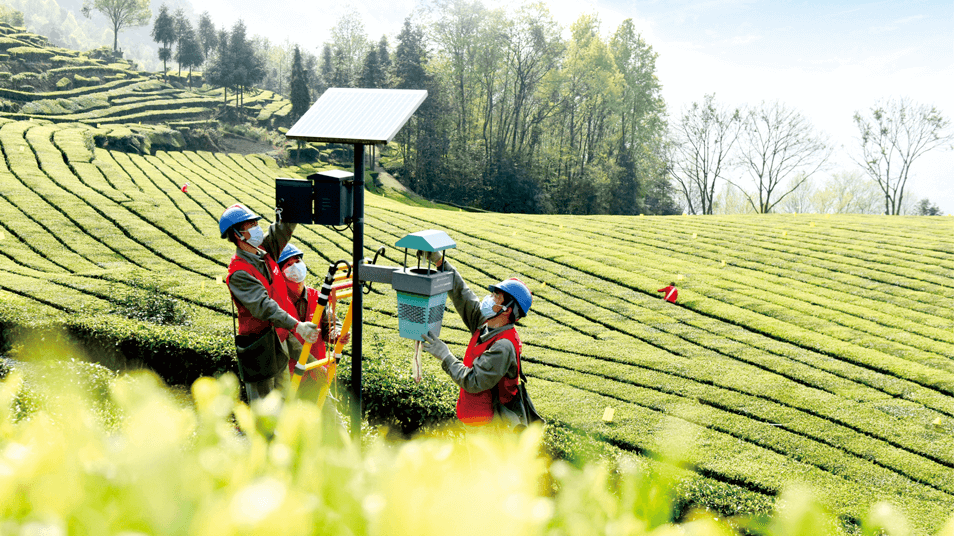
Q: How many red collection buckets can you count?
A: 0